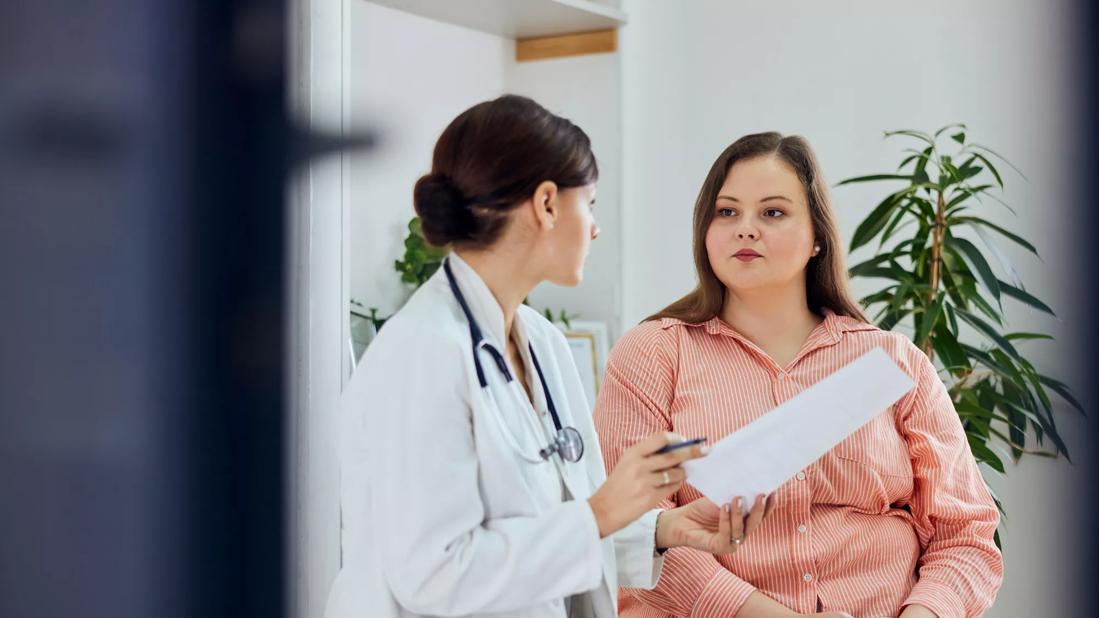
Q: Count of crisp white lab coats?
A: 1